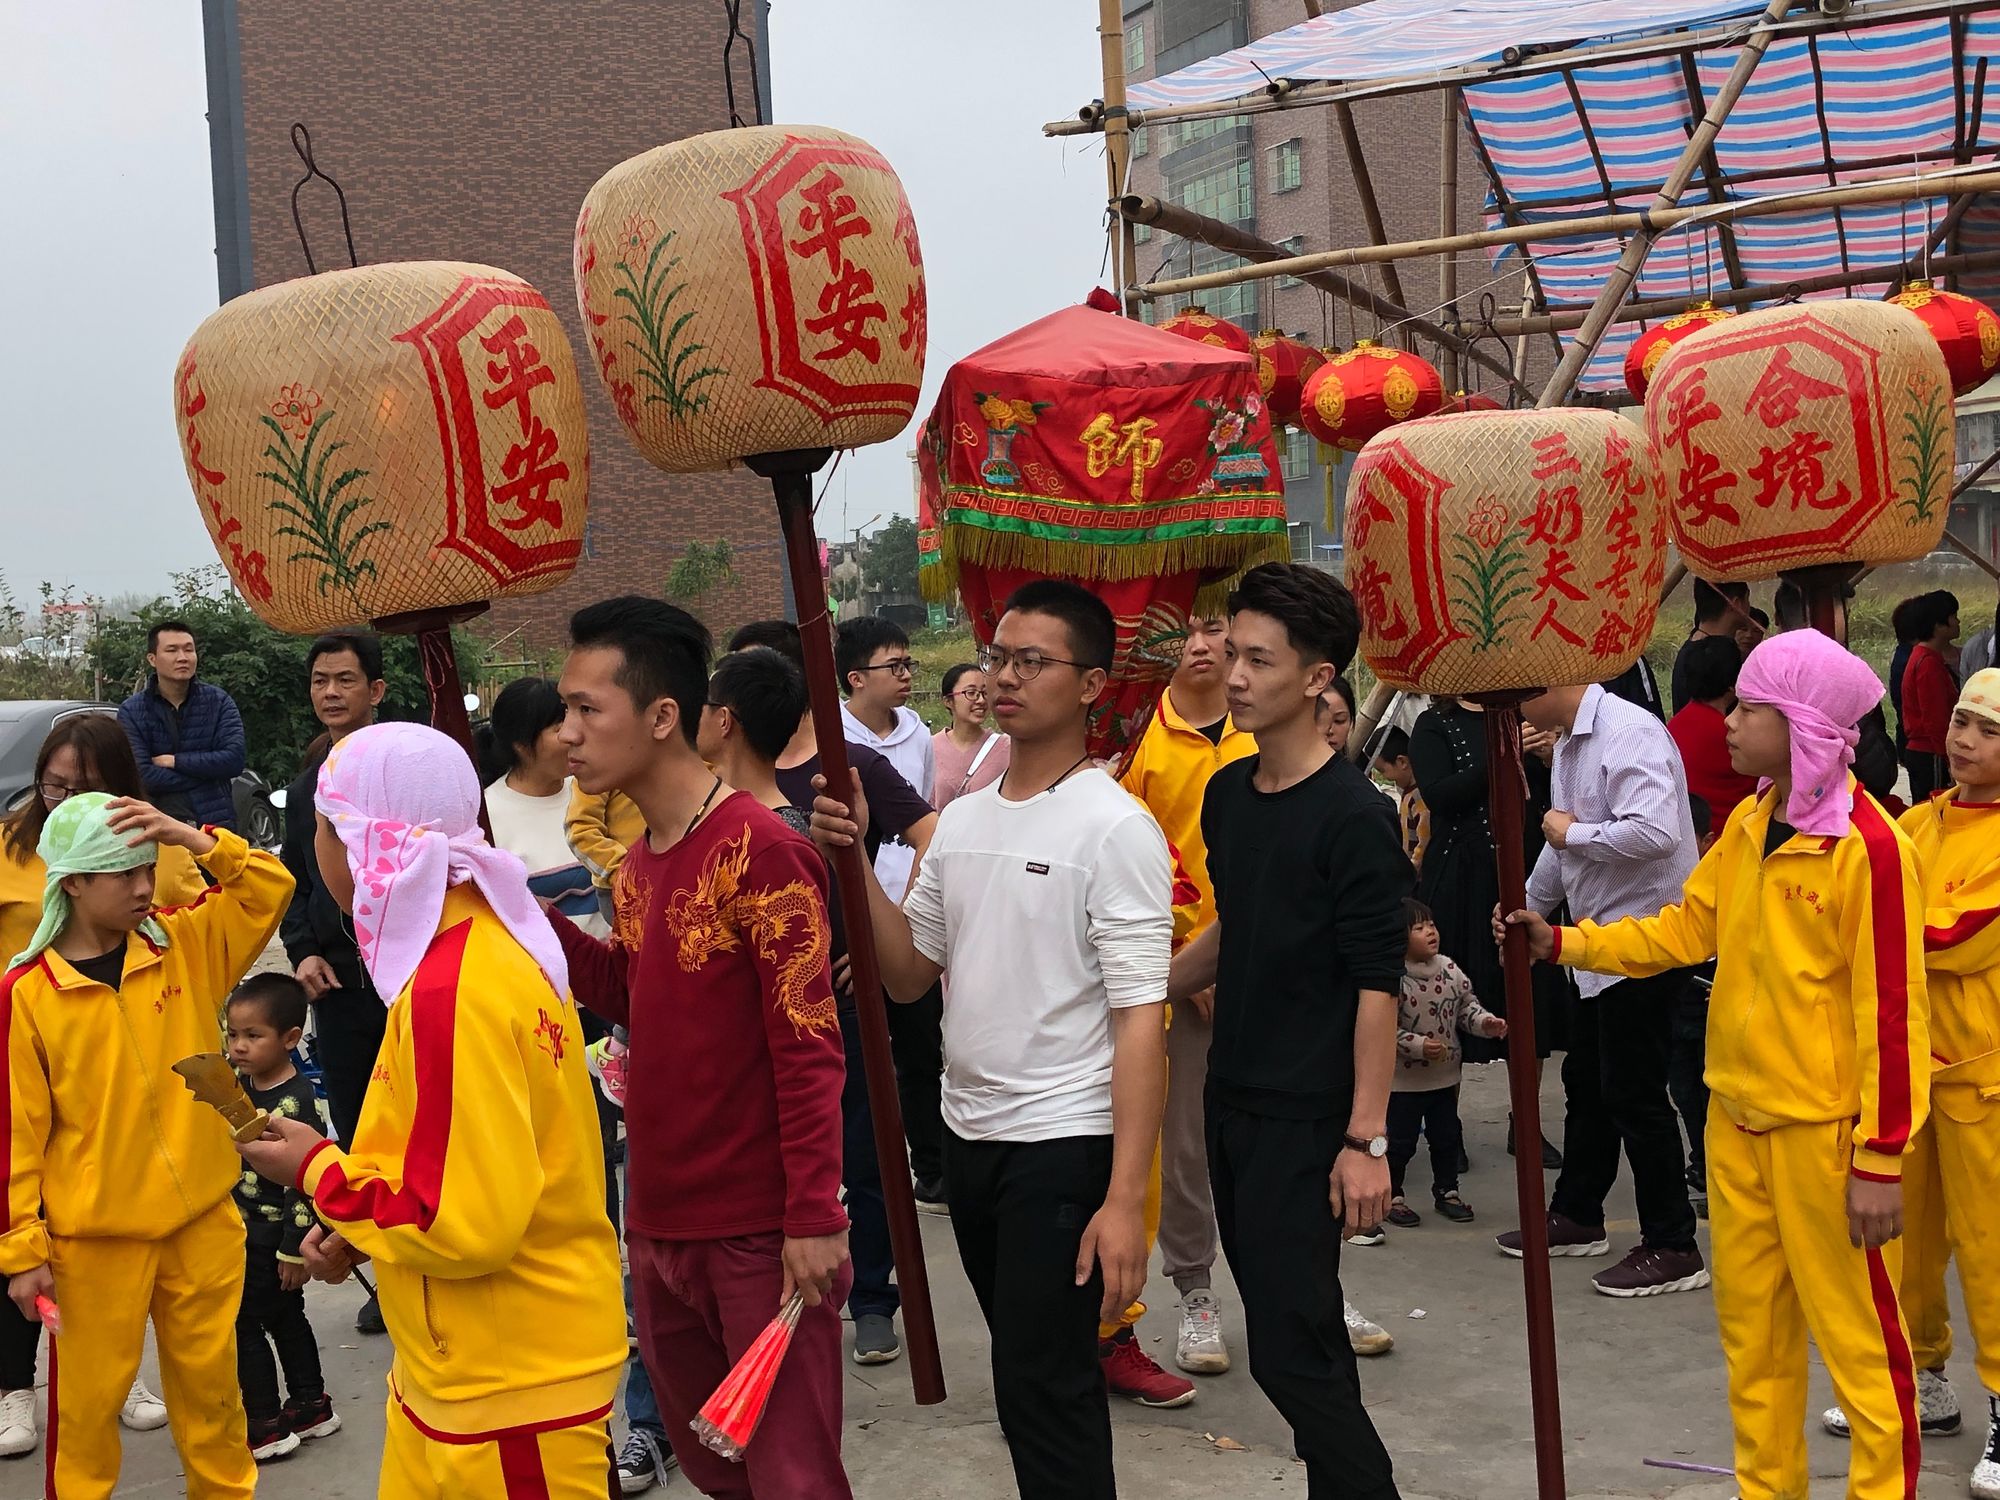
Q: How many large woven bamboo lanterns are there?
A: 4